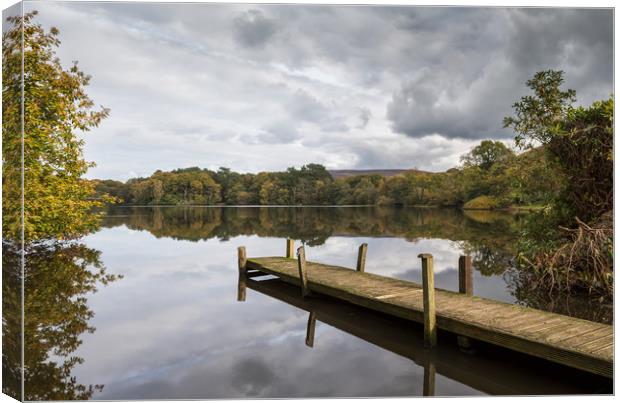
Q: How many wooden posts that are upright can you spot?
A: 6